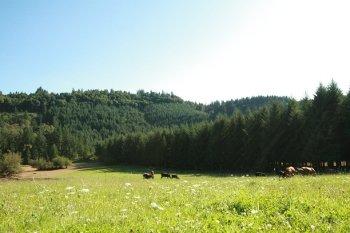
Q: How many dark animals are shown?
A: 3